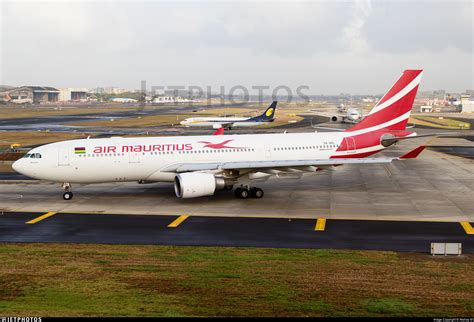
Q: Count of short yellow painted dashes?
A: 4